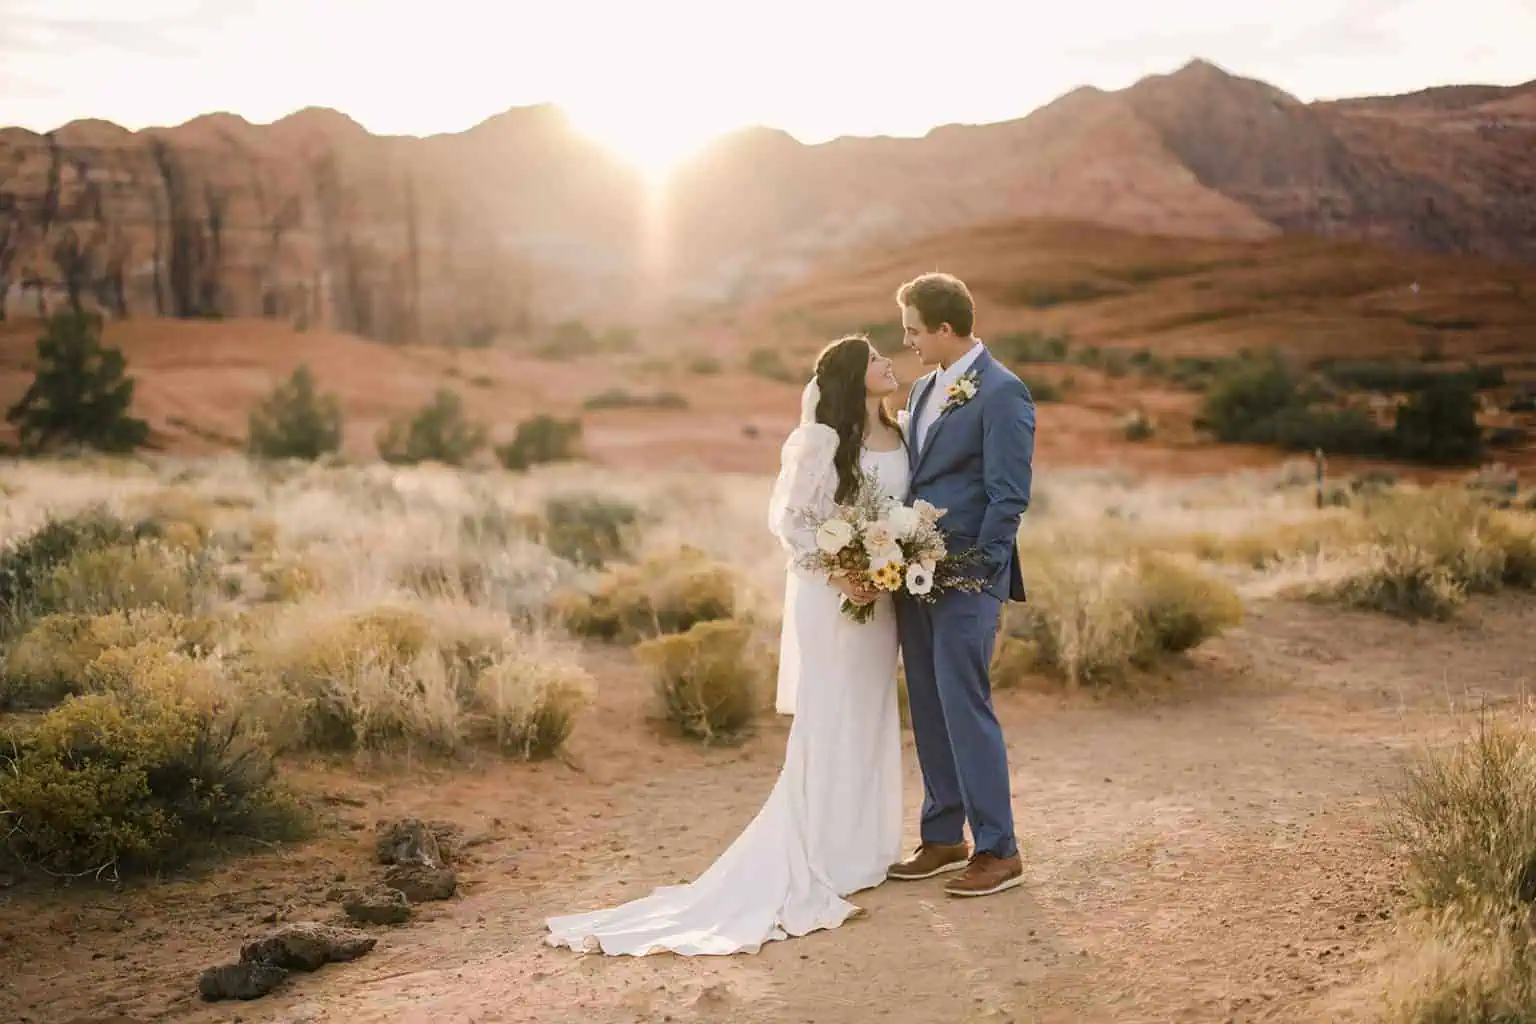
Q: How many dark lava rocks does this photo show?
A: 5